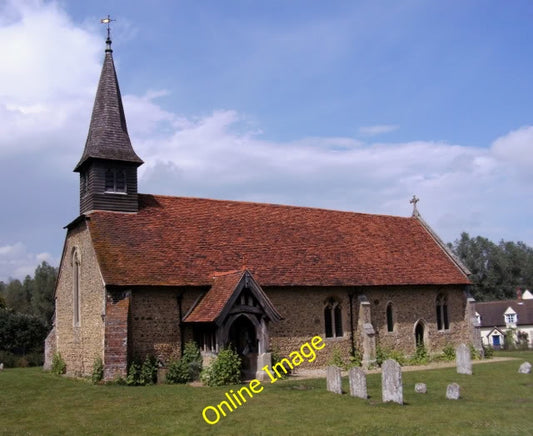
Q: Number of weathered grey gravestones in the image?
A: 7